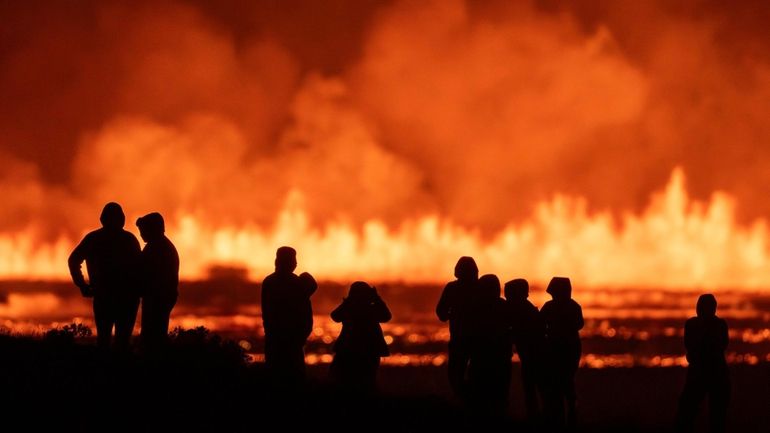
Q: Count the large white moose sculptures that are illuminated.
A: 0